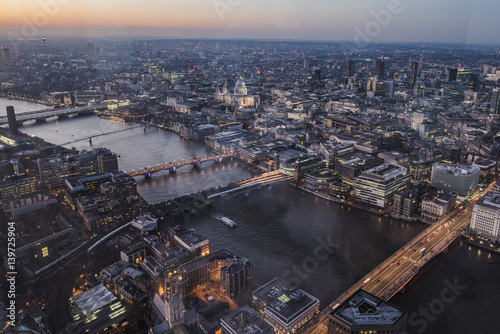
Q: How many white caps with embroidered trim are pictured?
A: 0